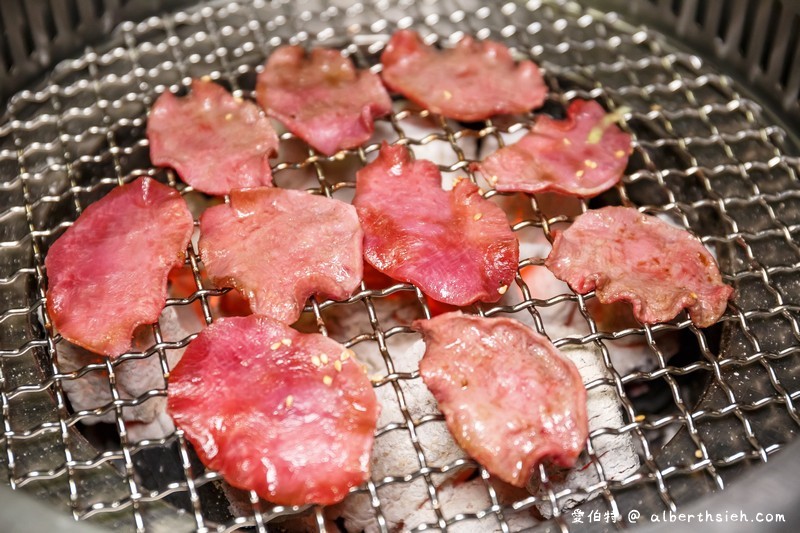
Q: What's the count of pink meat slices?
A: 10